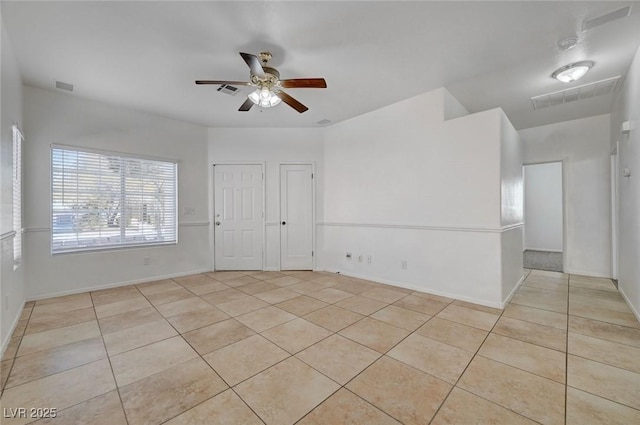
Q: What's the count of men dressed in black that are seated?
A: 0